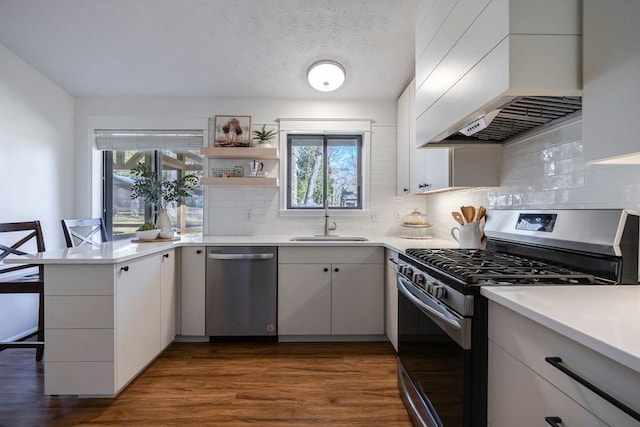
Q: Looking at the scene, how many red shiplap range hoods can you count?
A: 0